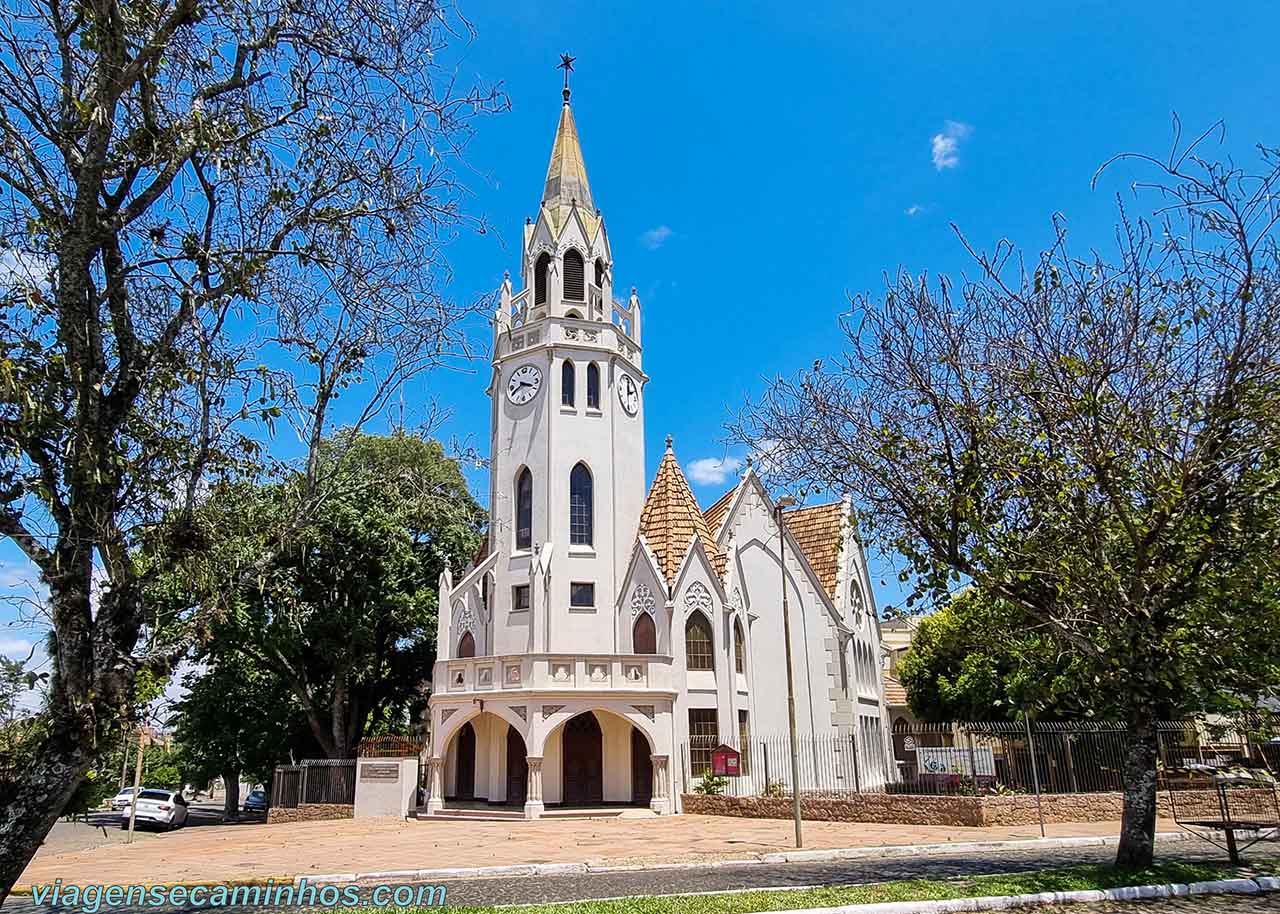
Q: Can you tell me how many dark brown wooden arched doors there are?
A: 4